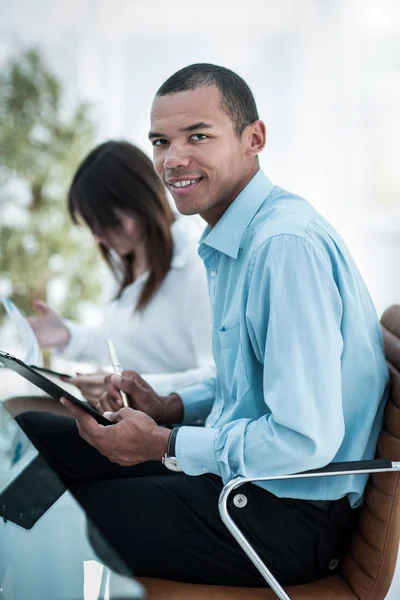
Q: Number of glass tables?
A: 1